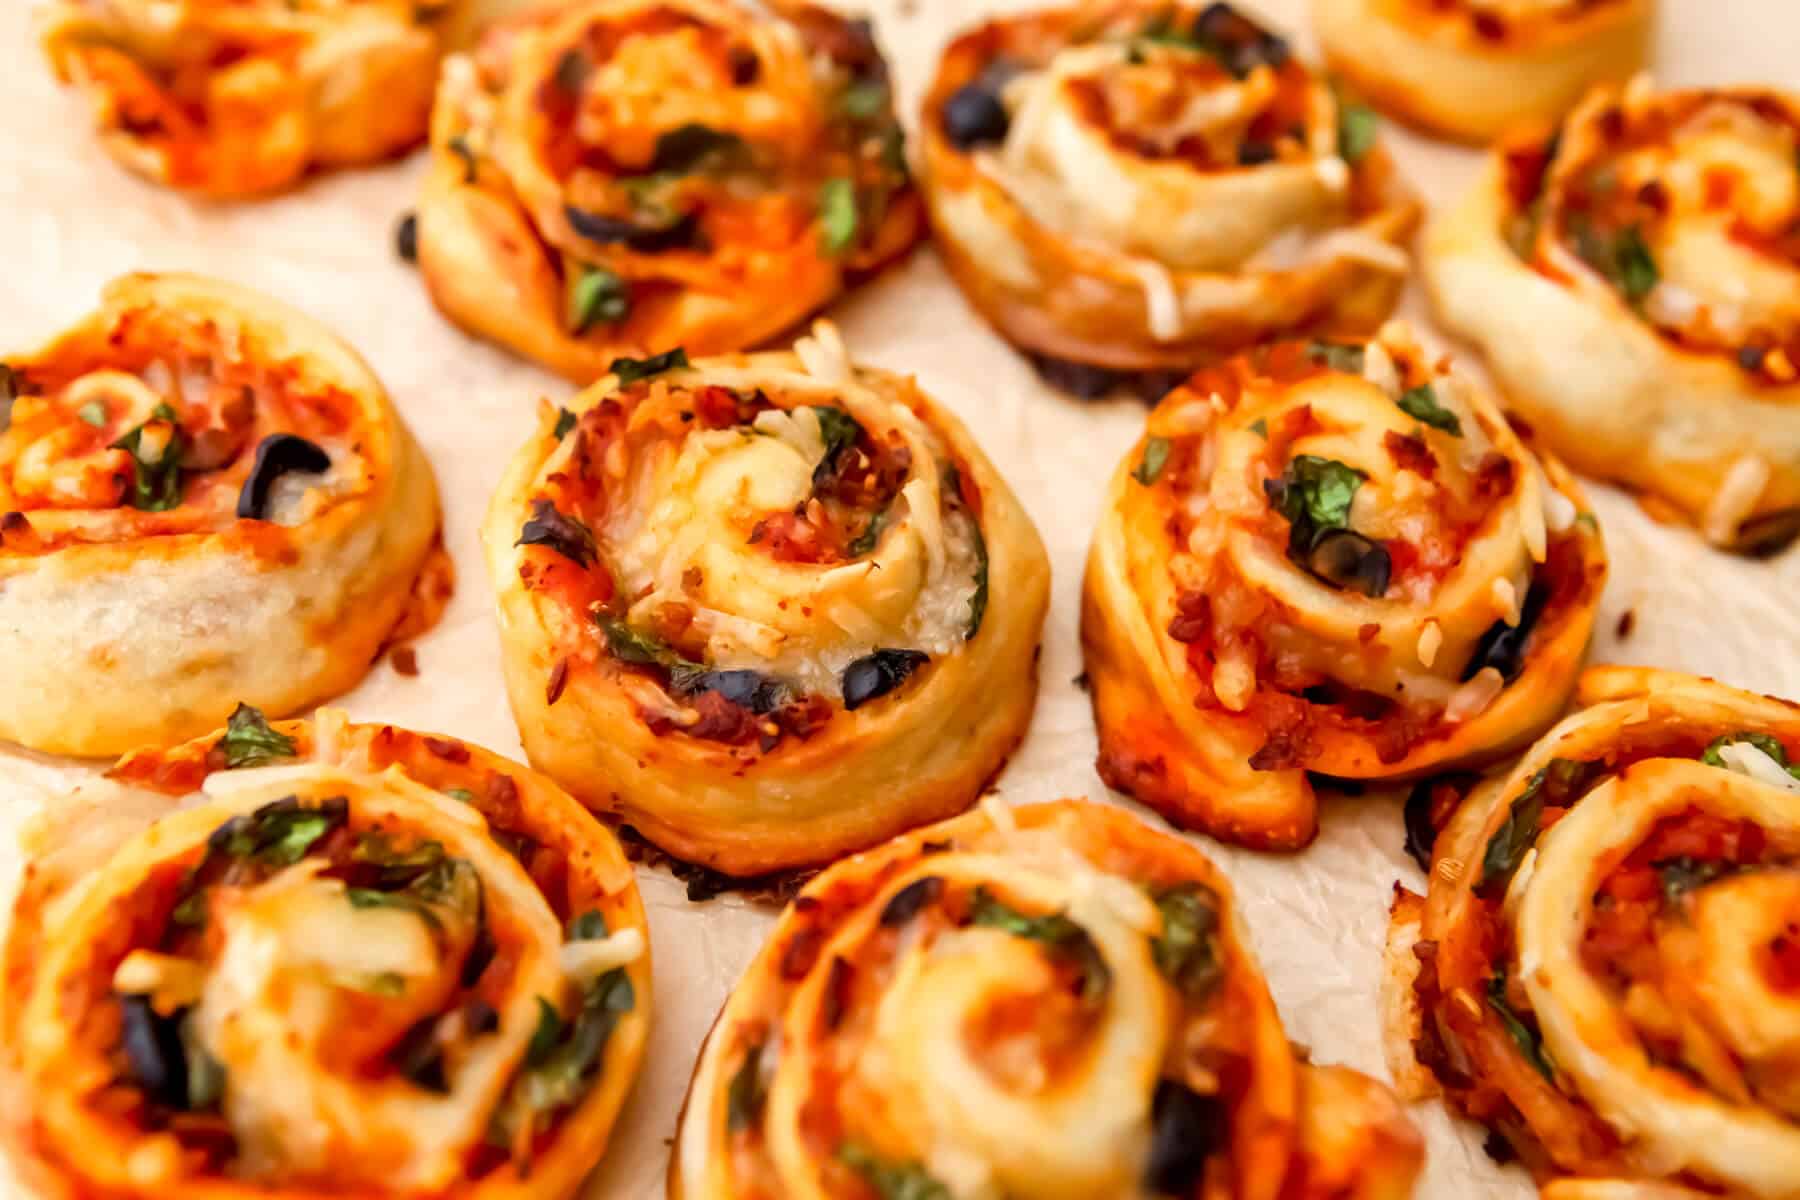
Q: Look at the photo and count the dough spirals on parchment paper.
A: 11